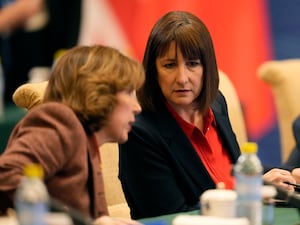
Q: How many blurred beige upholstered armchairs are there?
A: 3